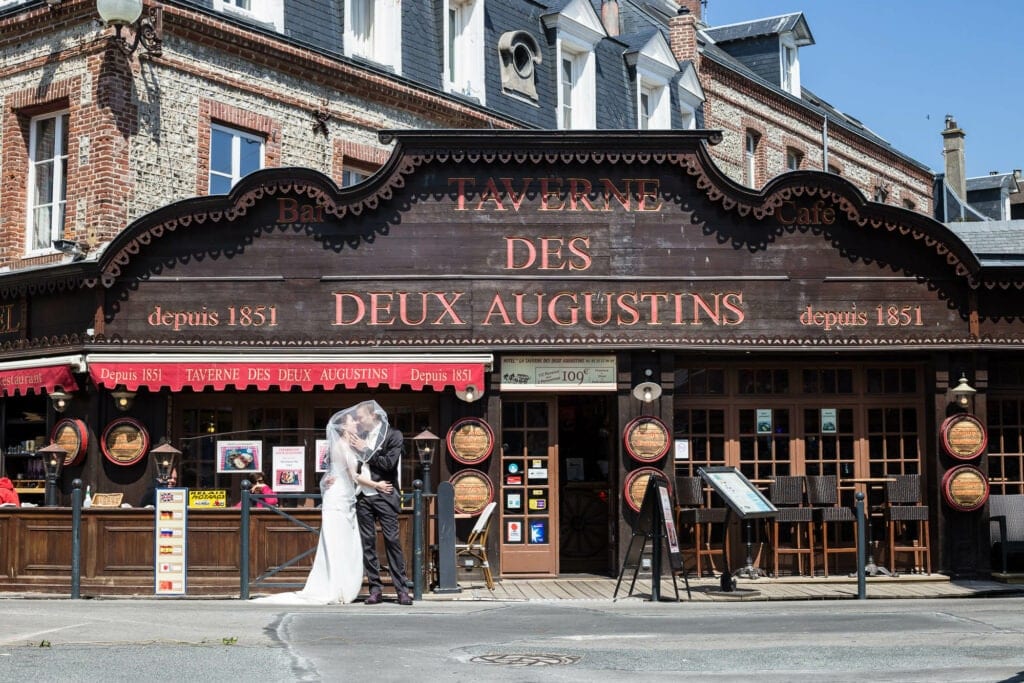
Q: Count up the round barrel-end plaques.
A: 8